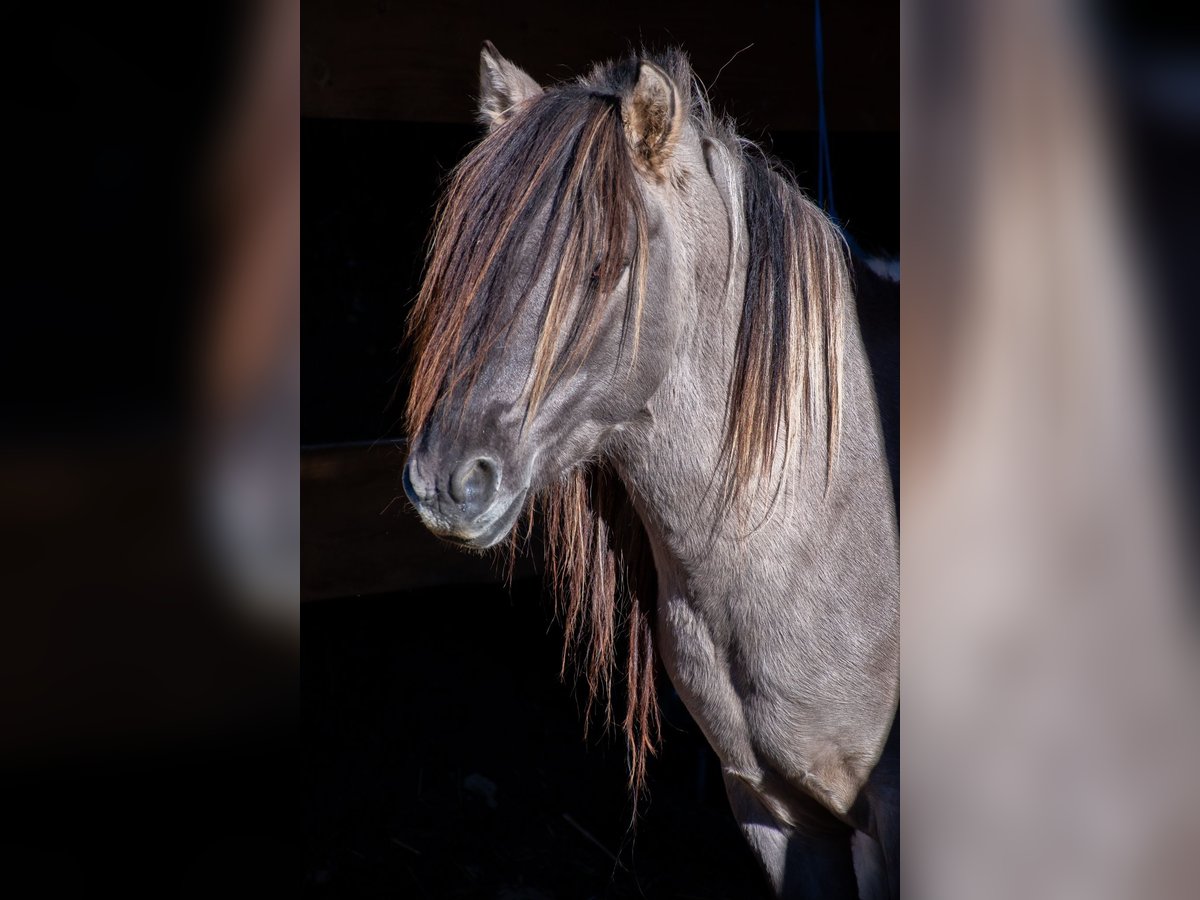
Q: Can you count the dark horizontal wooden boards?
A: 2